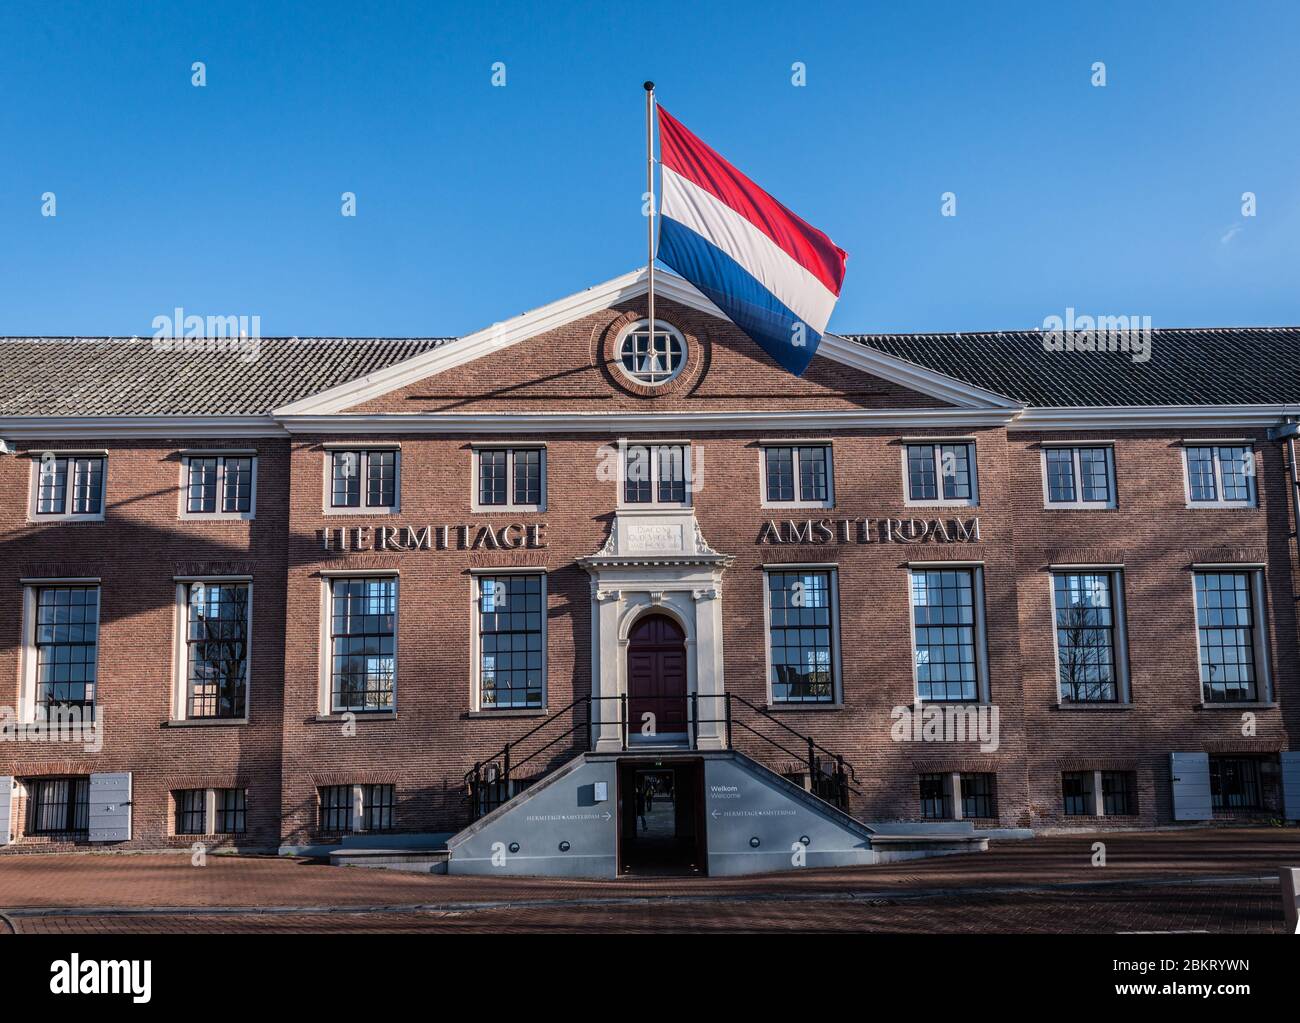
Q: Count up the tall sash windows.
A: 8